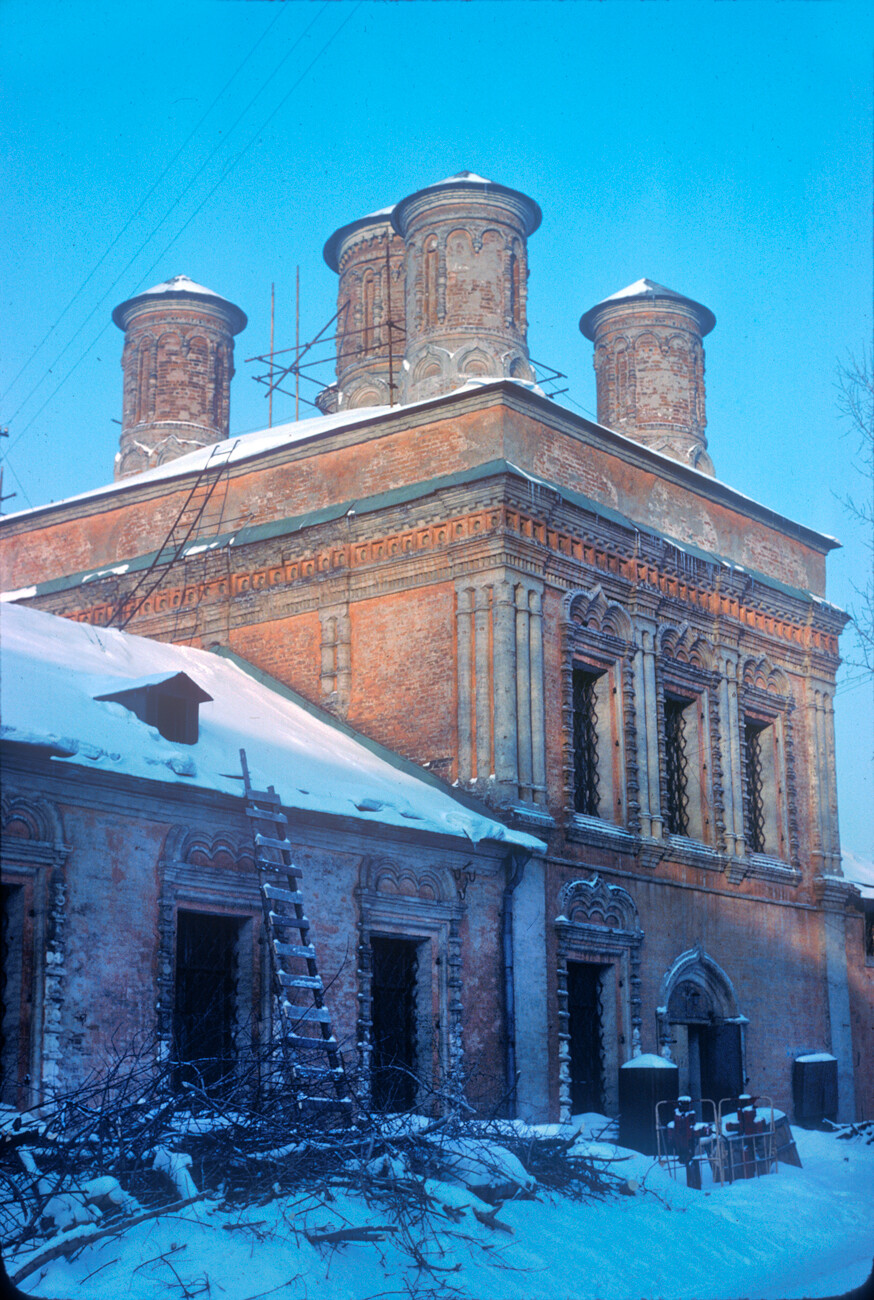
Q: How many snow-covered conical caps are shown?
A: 4